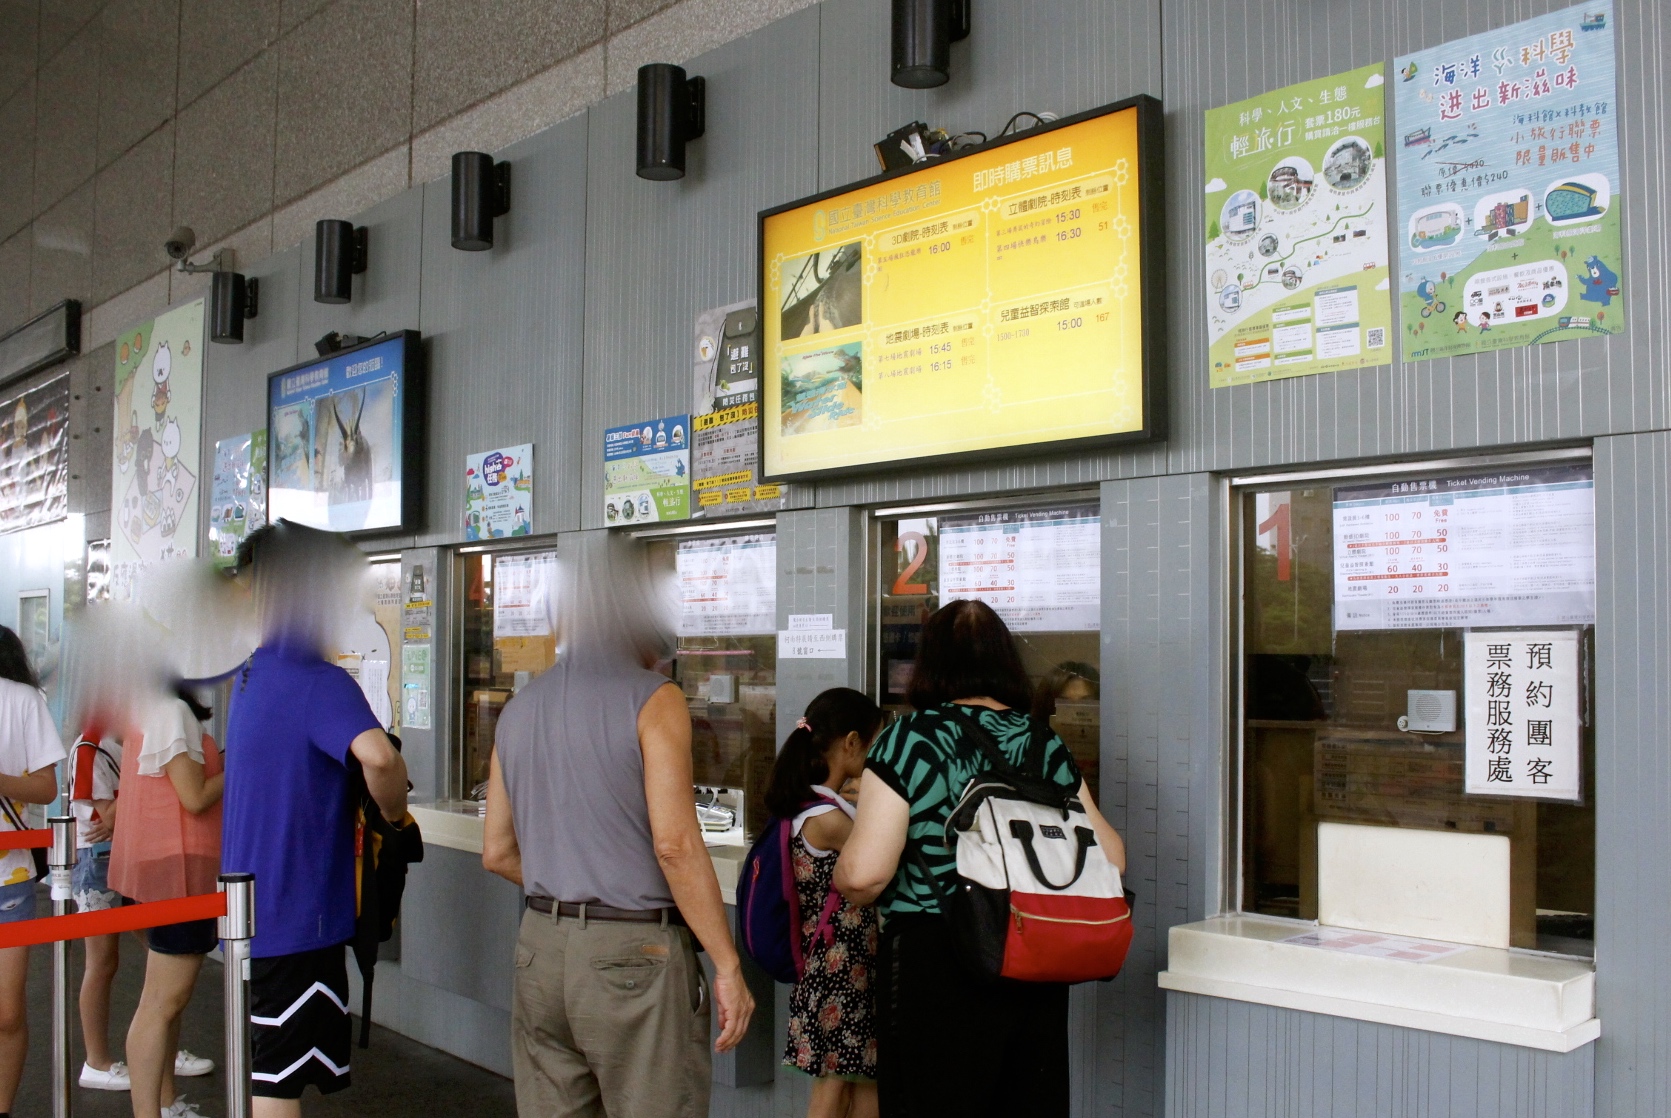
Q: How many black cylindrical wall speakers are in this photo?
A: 5